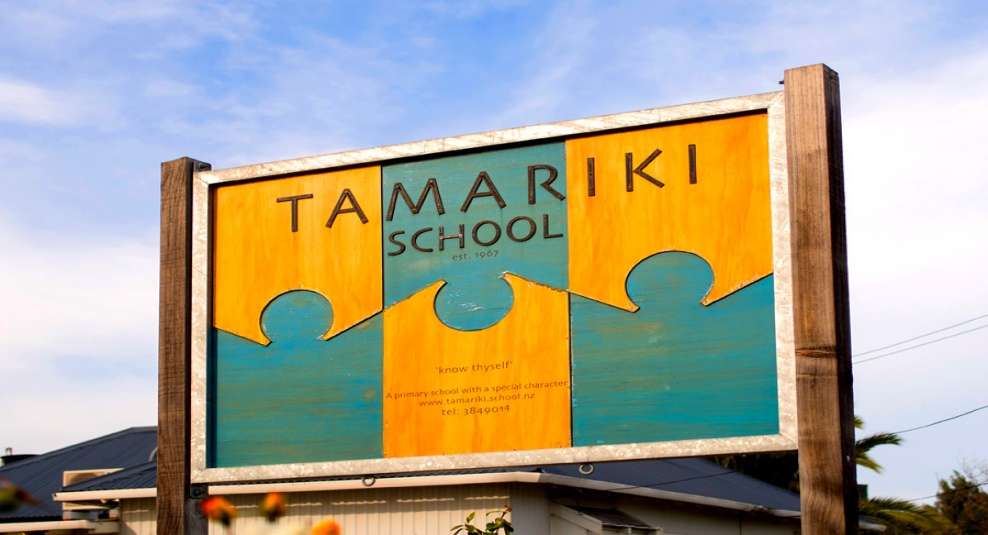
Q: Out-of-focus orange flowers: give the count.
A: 3